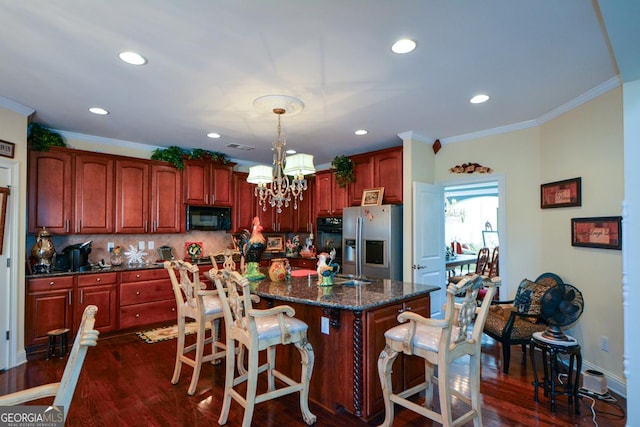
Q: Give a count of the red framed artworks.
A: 2